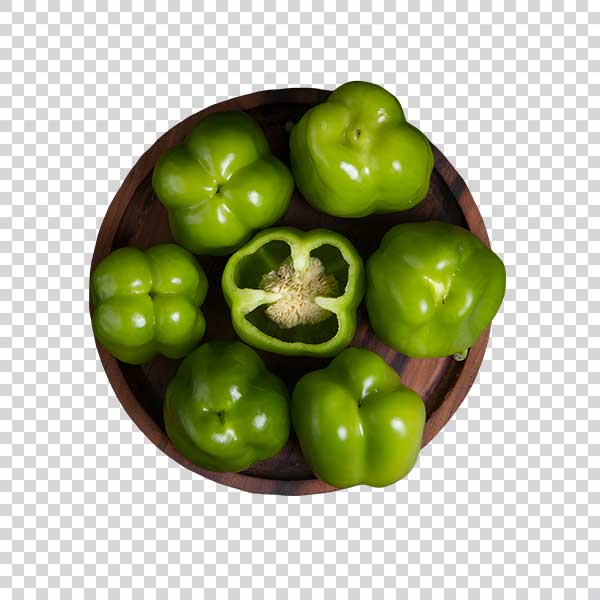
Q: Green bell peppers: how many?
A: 7